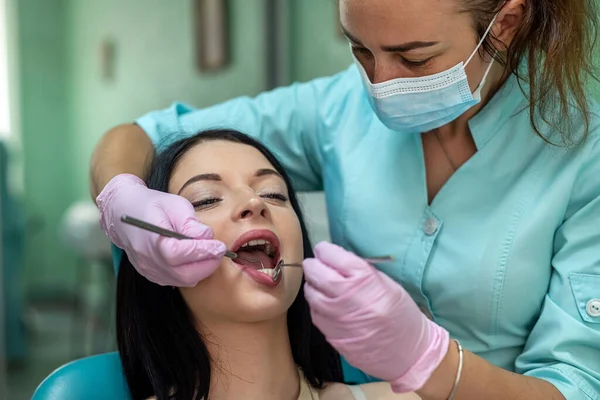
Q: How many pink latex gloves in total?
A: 2